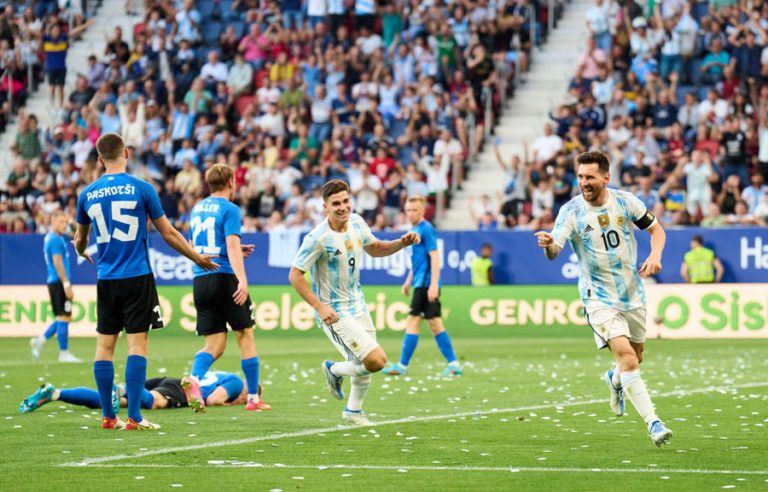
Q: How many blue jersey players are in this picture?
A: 5